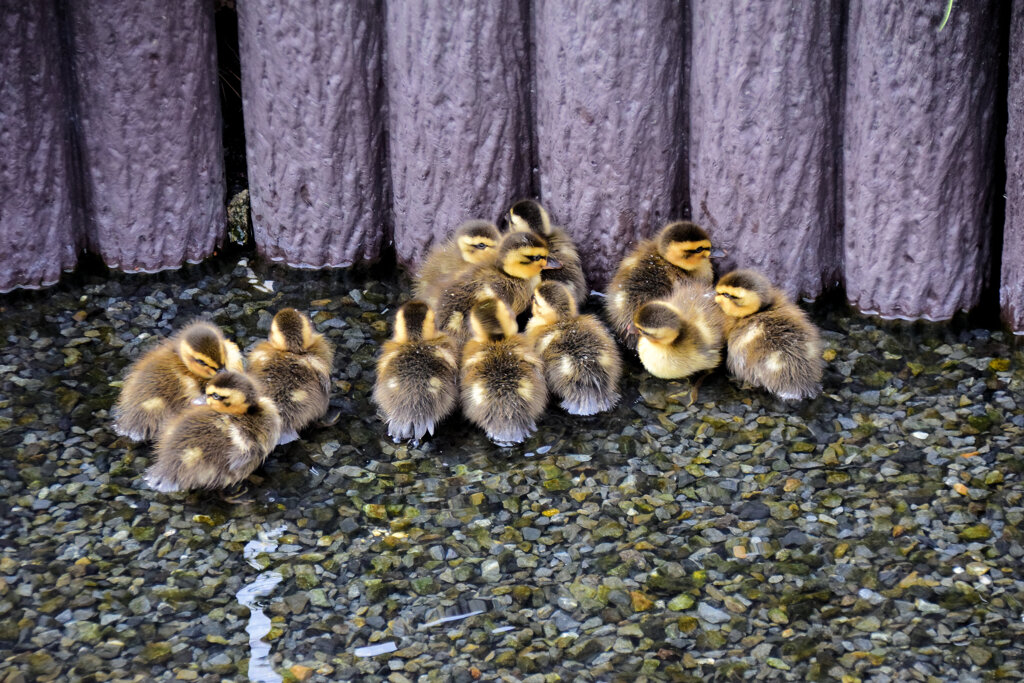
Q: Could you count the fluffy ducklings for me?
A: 12